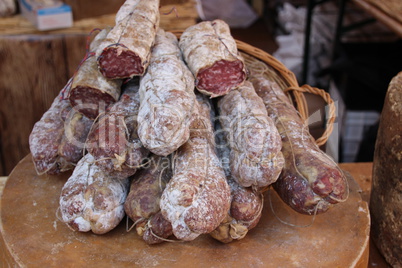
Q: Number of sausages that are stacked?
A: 12